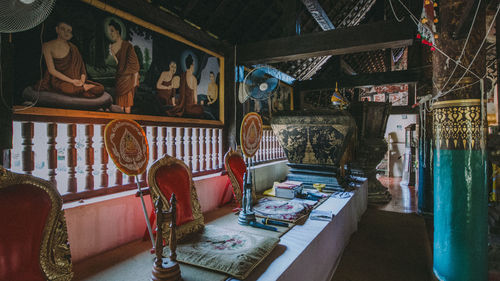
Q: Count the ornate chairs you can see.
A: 3